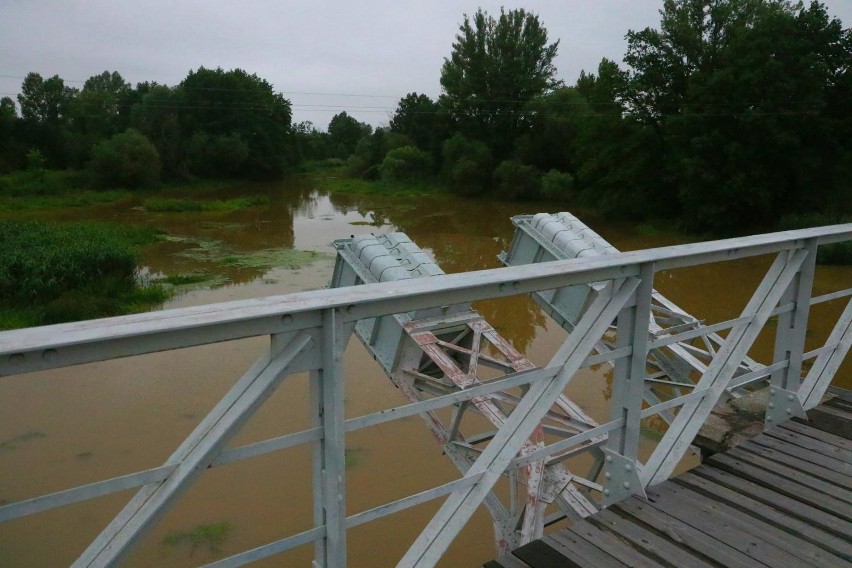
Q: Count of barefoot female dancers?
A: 0